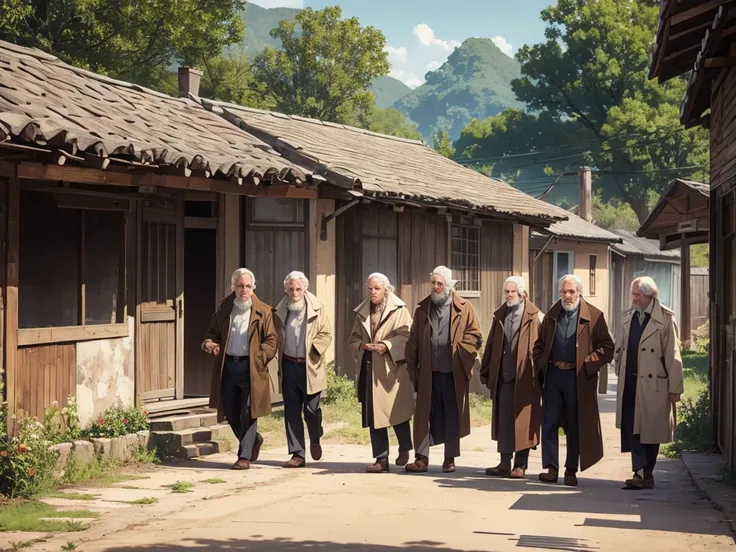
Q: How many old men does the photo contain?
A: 7